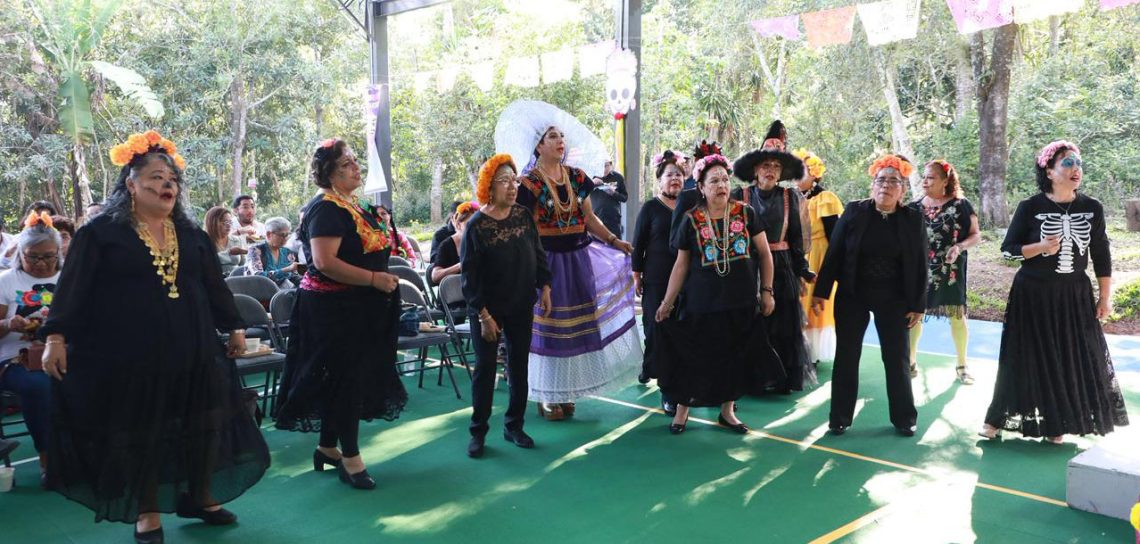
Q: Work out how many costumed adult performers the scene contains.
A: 12